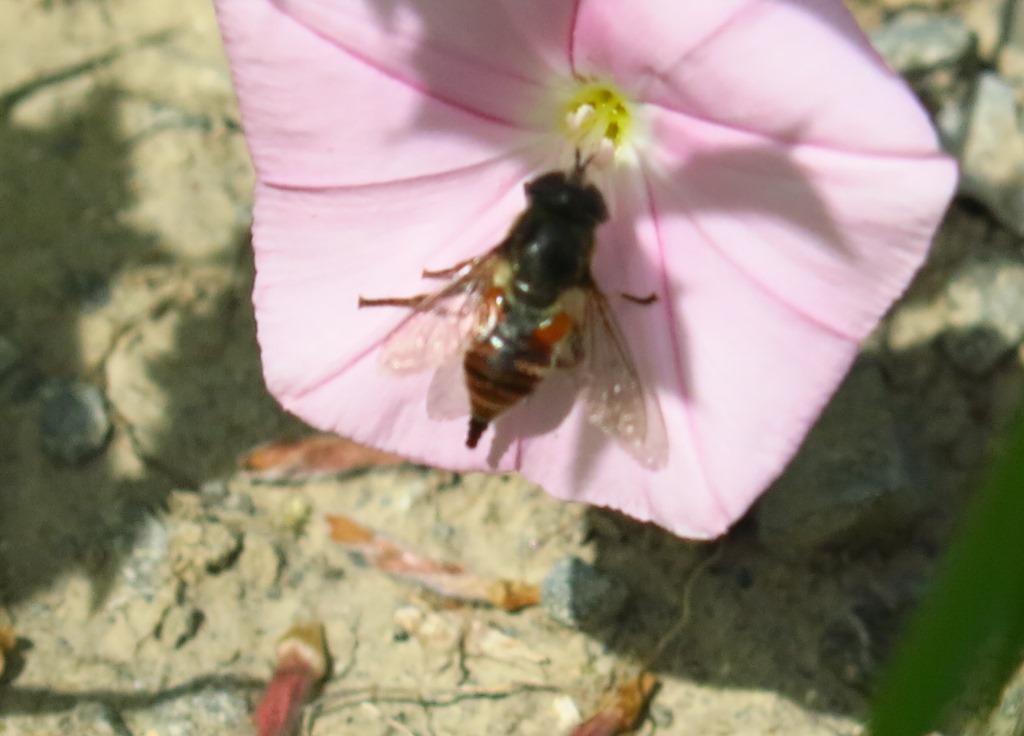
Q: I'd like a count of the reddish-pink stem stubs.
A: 2